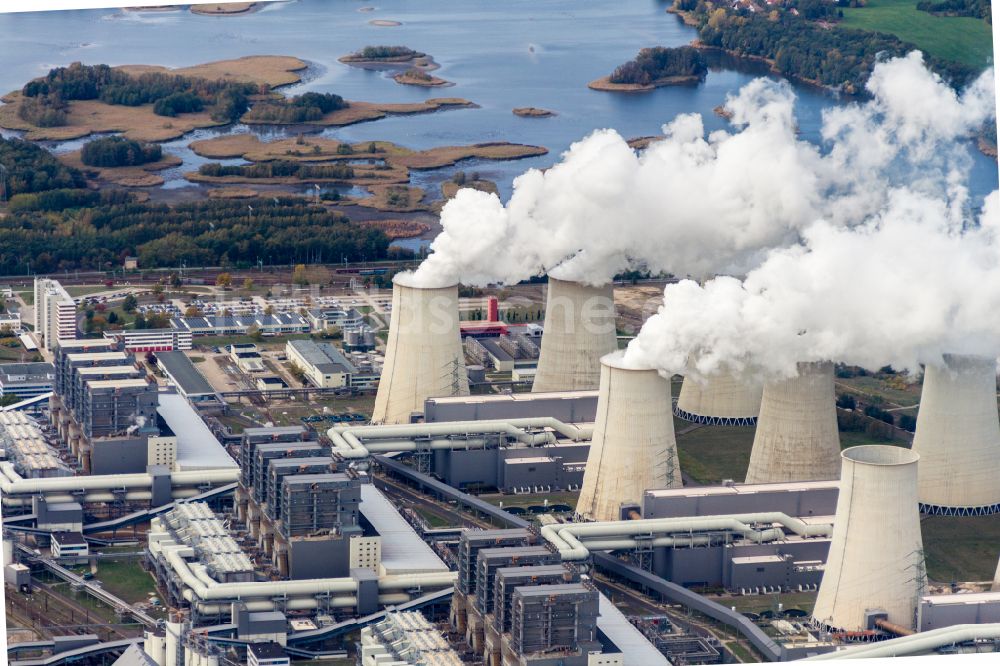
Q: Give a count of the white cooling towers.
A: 7